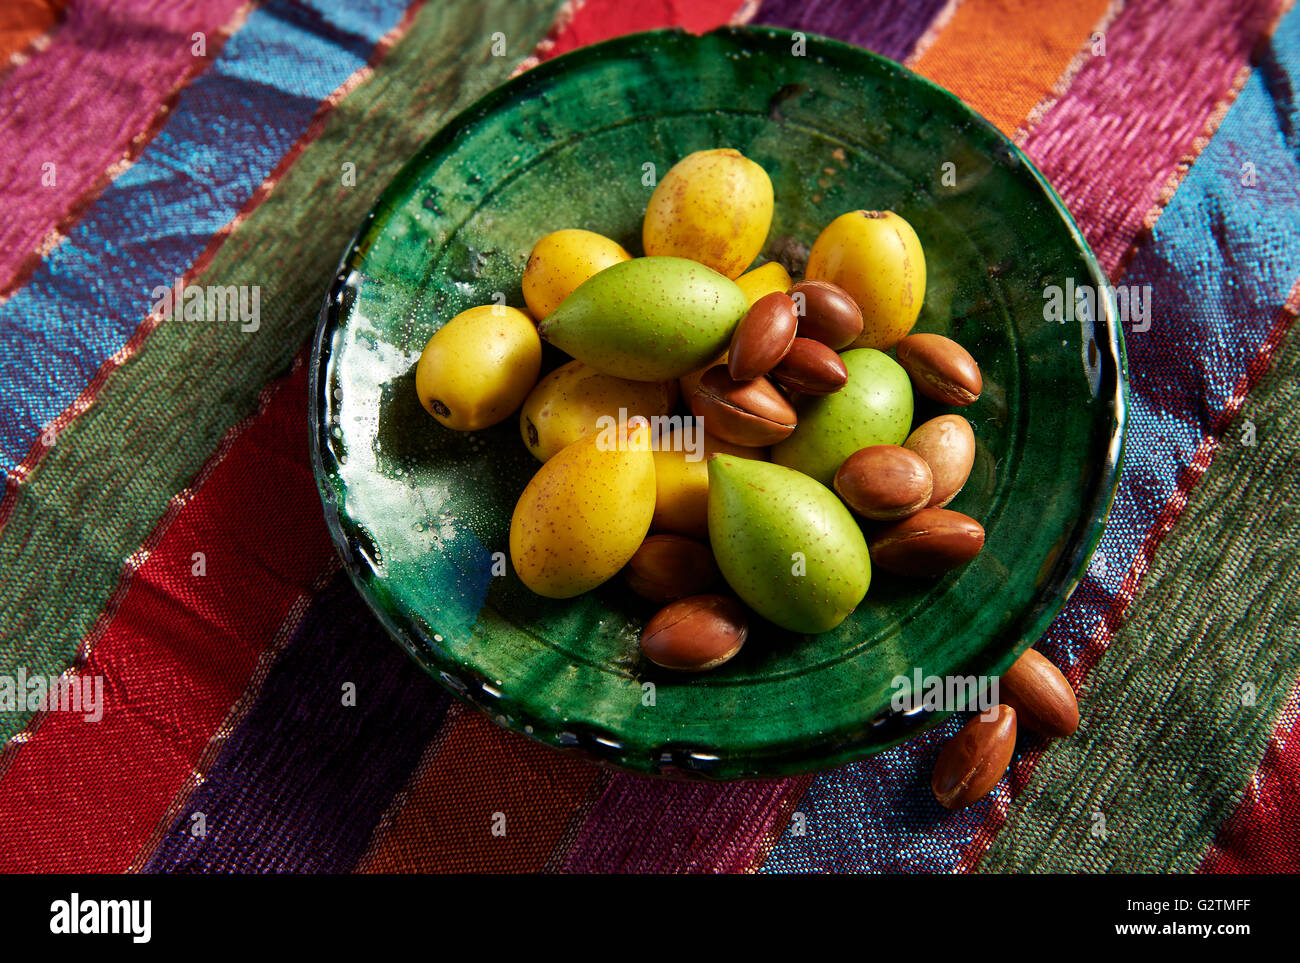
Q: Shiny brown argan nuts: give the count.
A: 12